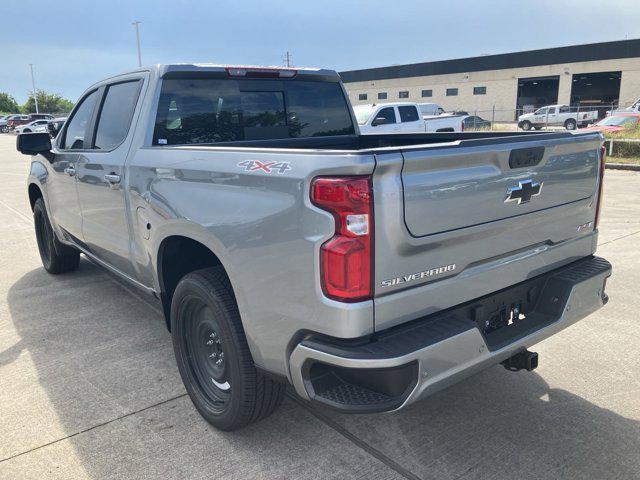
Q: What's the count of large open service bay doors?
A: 2